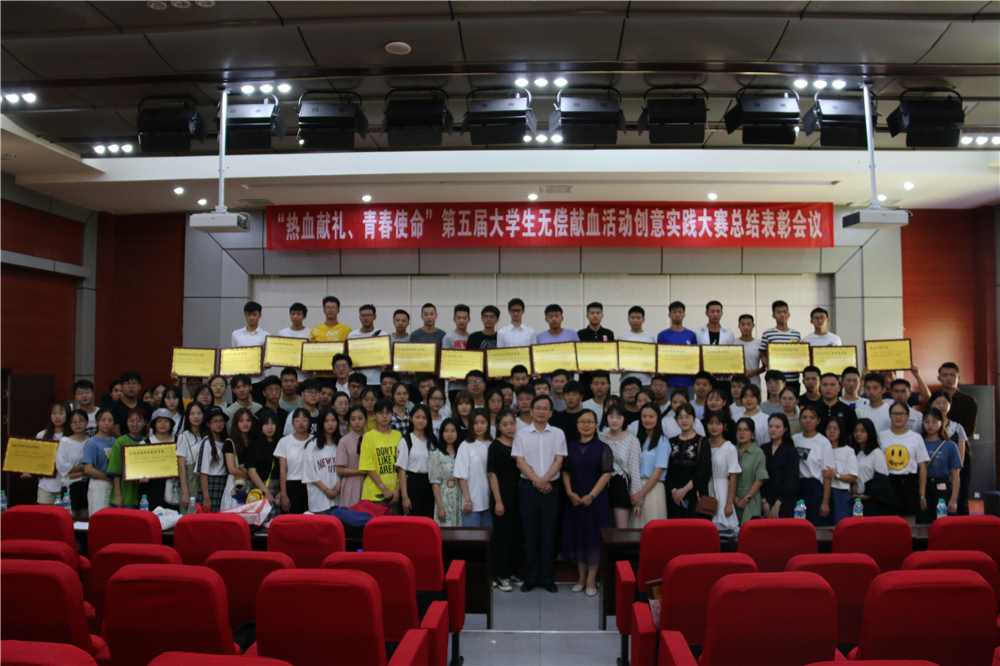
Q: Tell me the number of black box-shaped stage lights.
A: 10